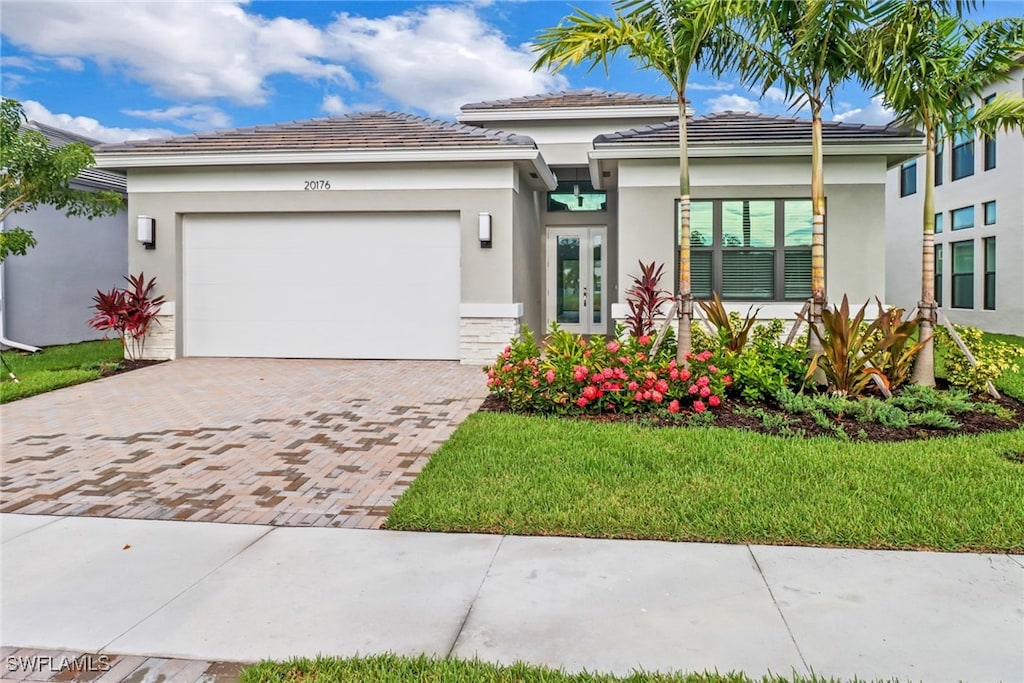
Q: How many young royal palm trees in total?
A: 3